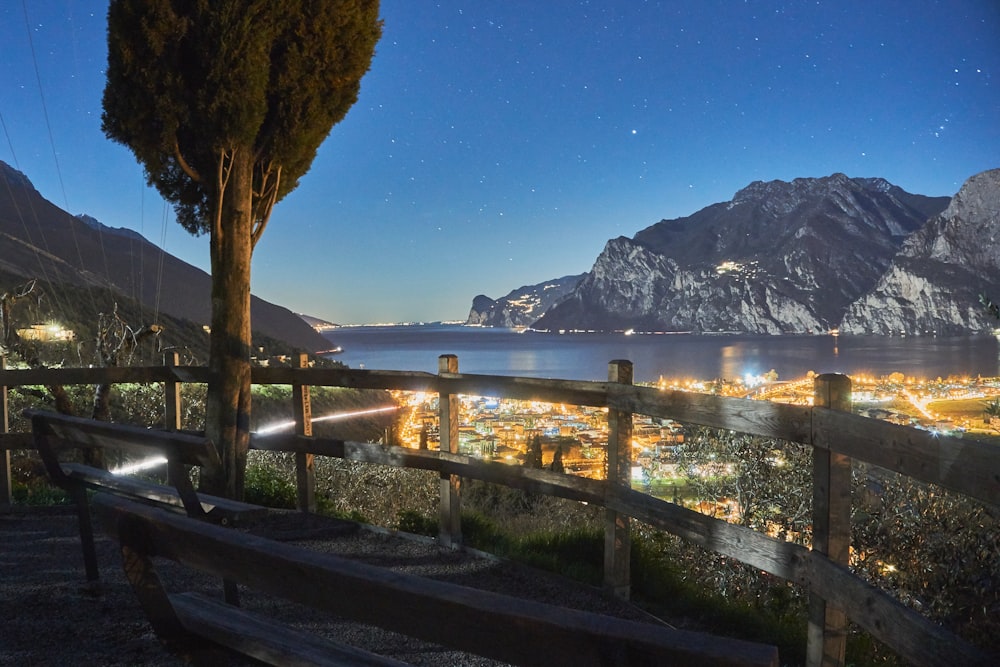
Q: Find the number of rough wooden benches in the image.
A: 2